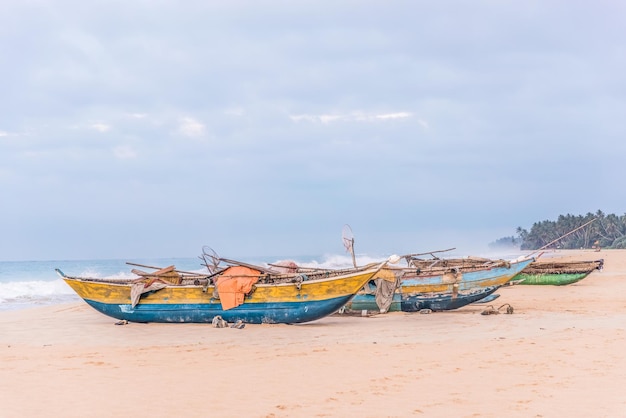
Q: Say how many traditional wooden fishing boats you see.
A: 3